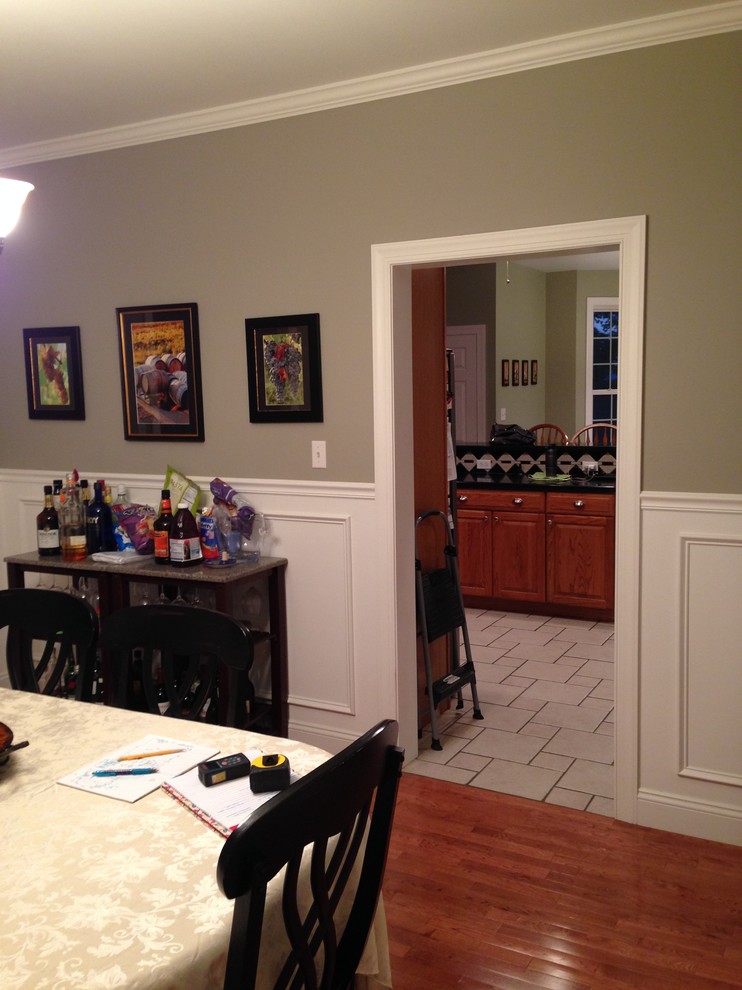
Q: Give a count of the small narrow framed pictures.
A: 4